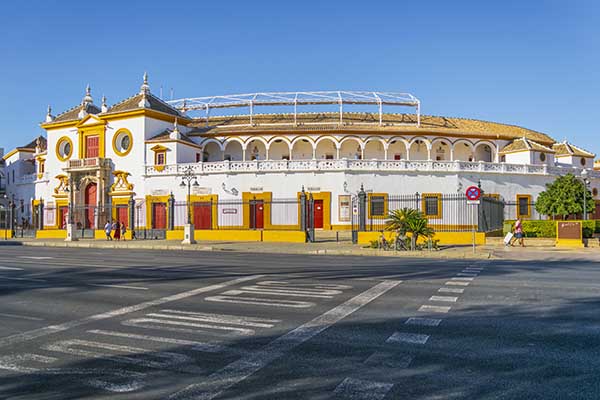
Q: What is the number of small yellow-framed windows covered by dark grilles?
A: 3